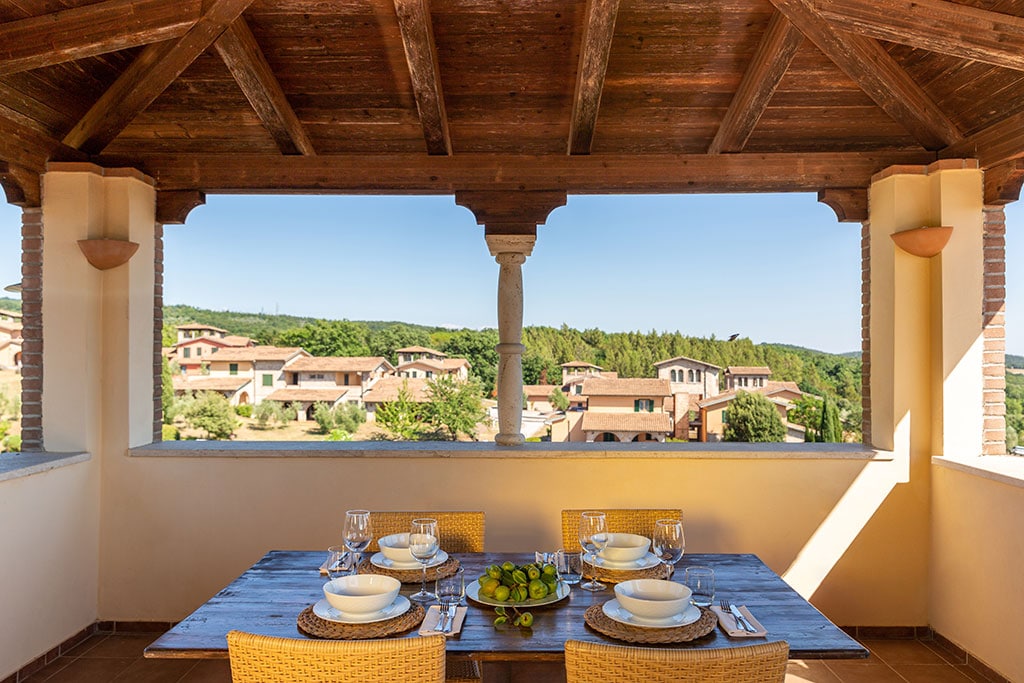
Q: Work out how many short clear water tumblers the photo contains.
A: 4